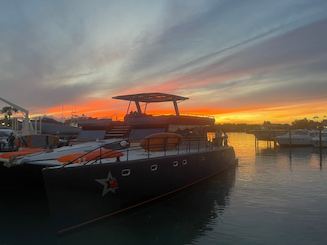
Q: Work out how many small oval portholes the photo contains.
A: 4